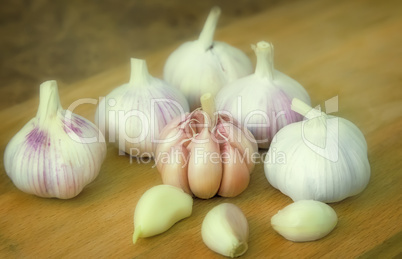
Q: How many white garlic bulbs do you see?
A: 5